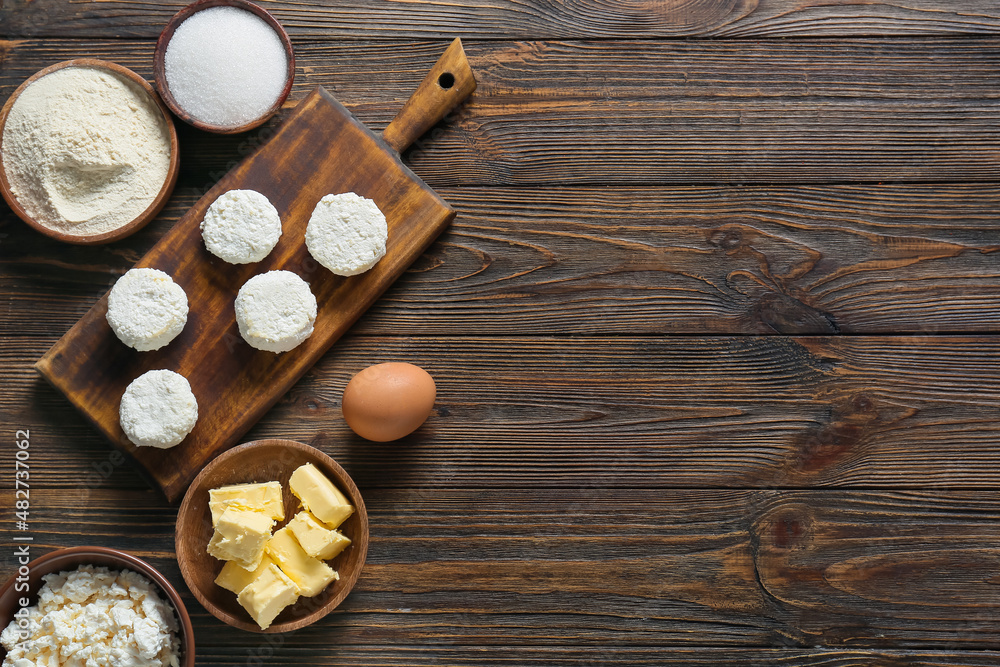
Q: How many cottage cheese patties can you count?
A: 5